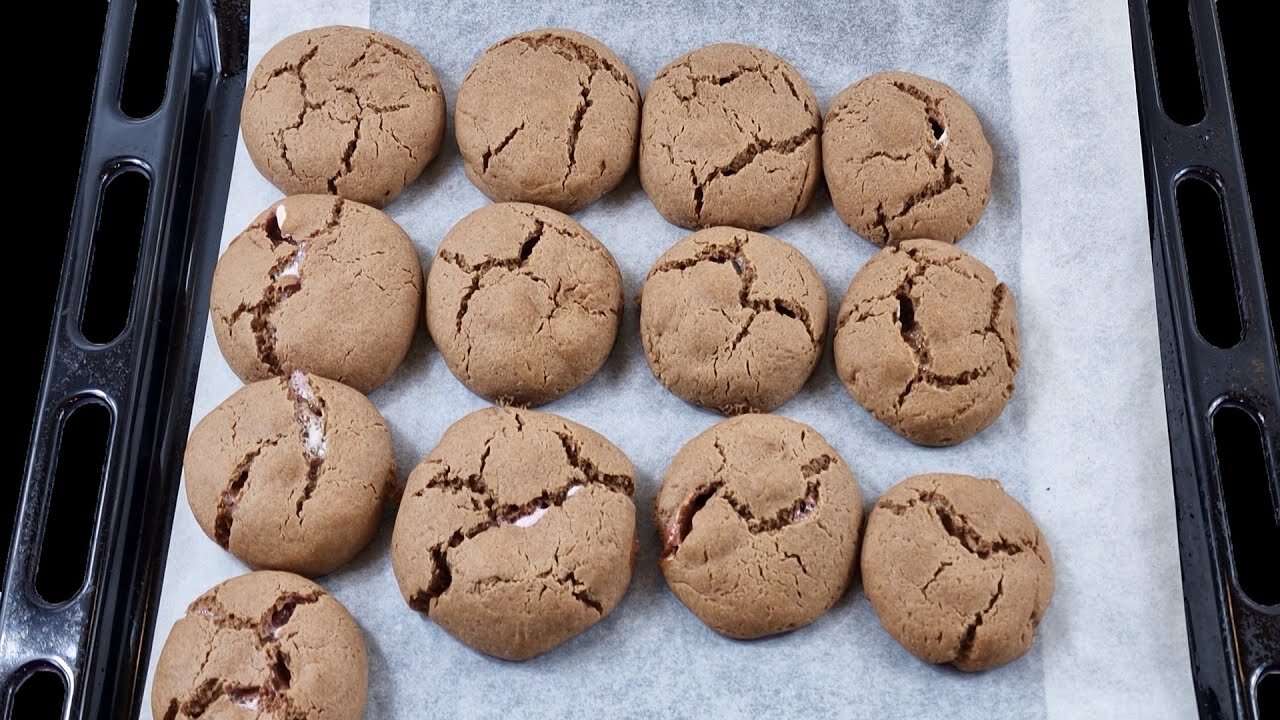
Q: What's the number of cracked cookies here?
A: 13